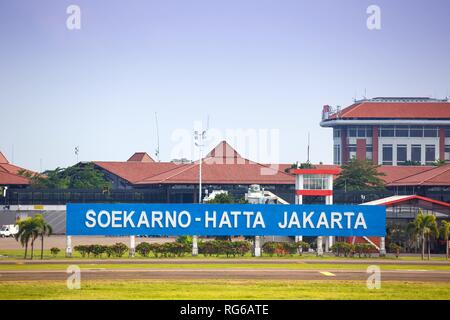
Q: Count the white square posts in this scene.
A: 6